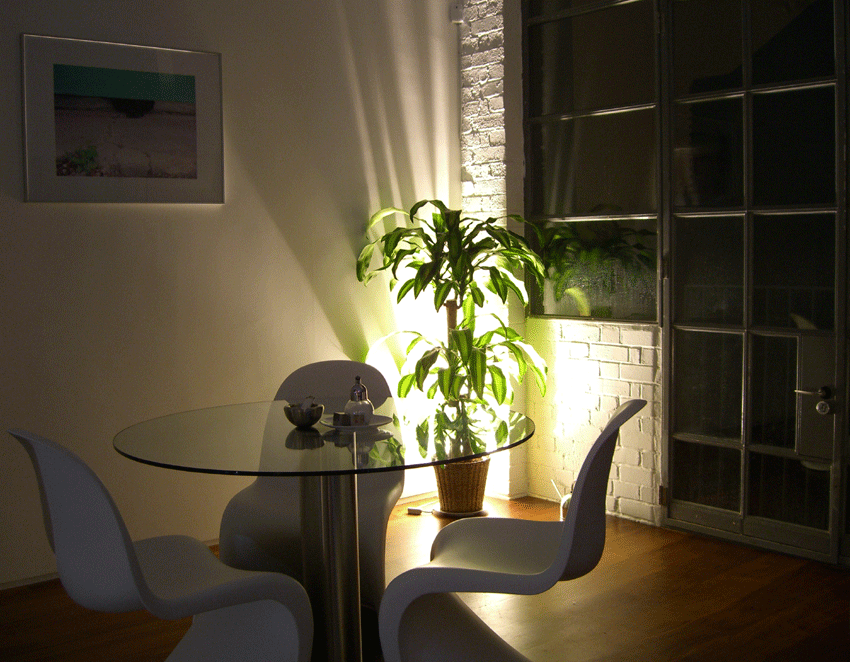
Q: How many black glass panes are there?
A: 14